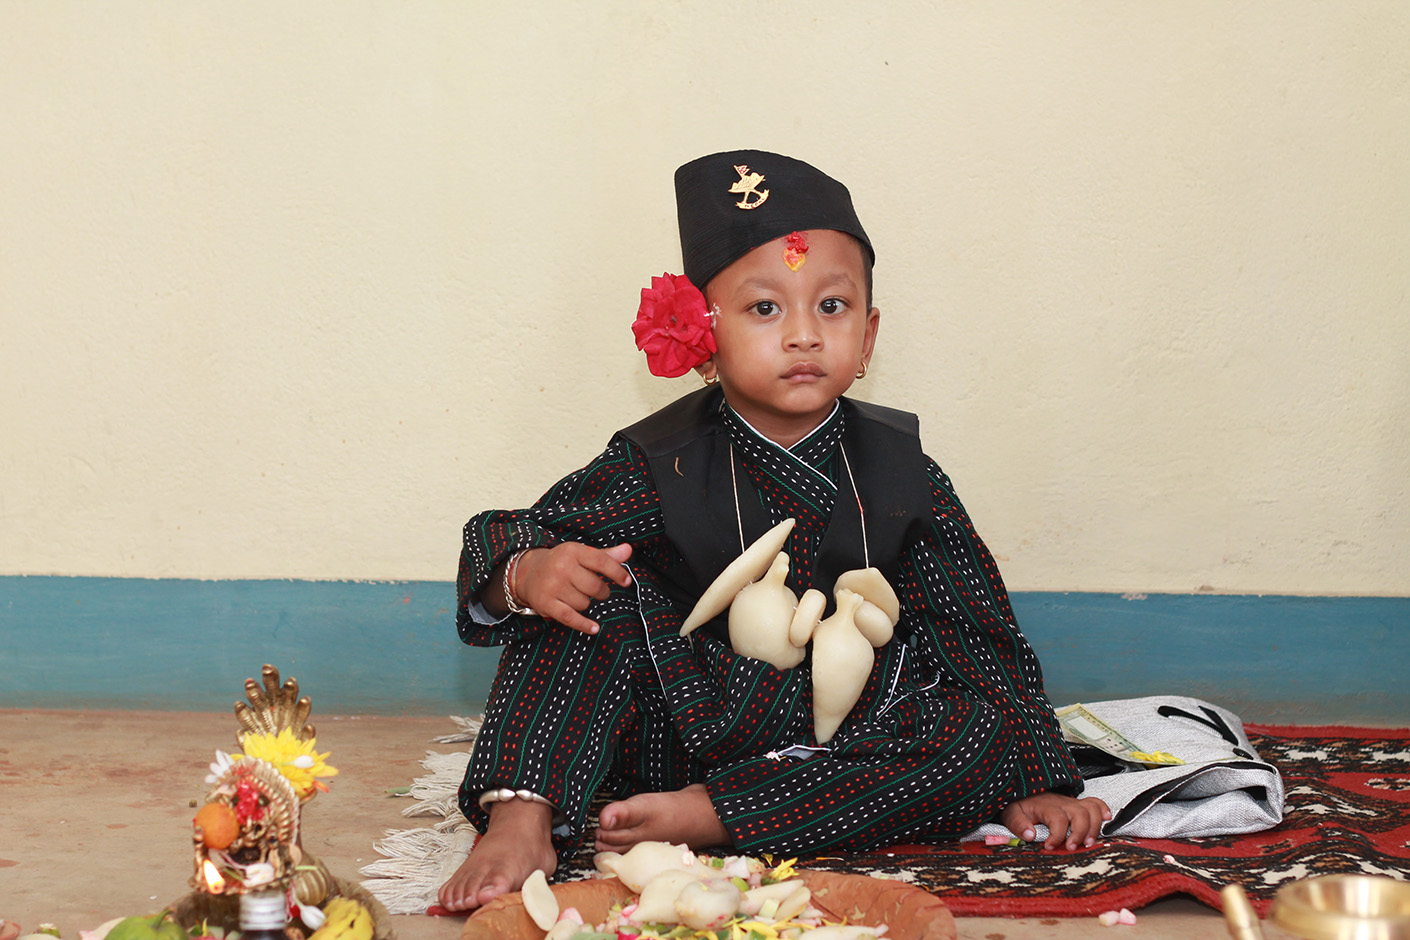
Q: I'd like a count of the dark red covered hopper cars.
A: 0